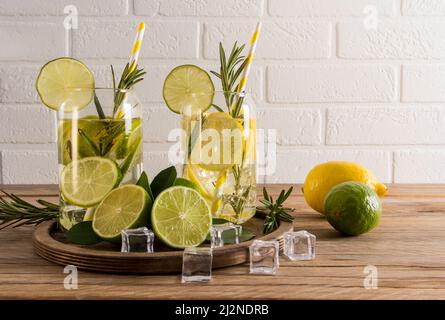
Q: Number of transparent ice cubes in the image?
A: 5